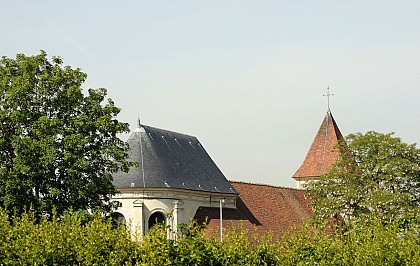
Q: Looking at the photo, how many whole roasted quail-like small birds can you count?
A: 0